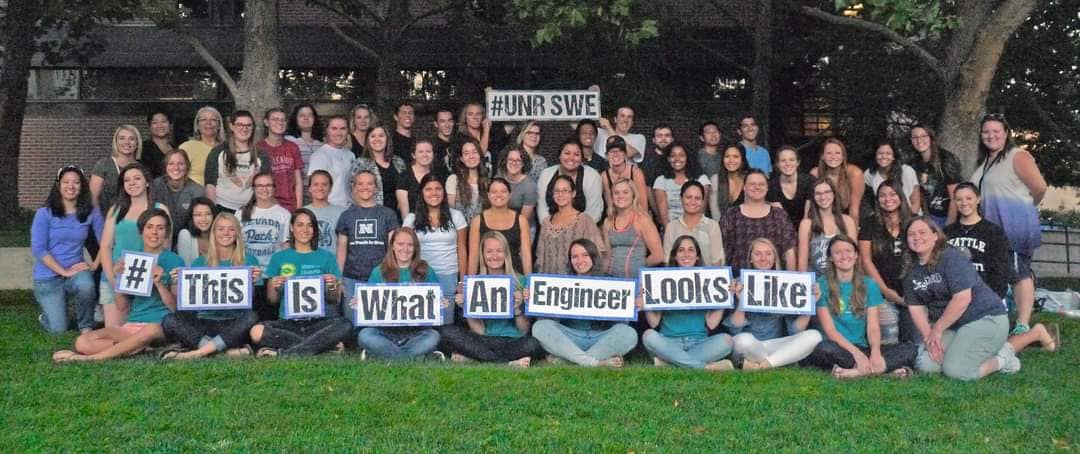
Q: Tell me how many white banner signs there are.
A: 9